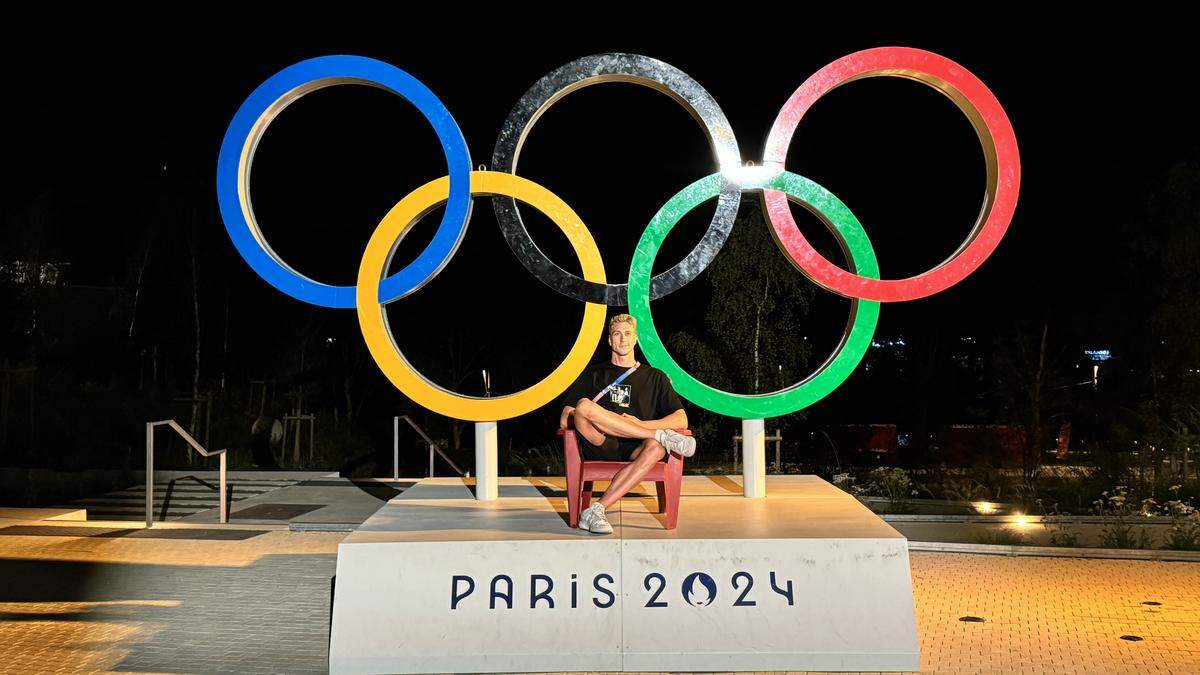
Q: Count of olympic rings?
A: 5